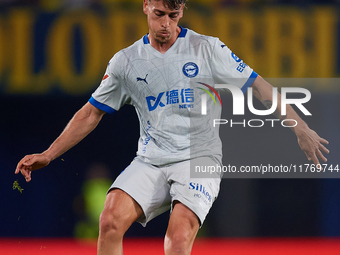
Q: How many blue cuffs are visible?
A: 2